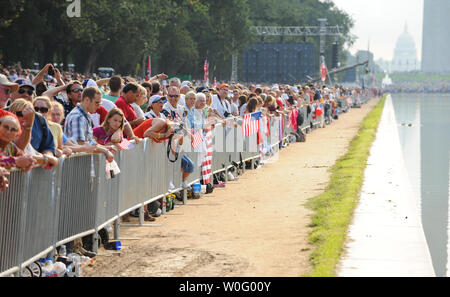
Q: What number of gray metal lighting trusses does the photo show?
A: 1